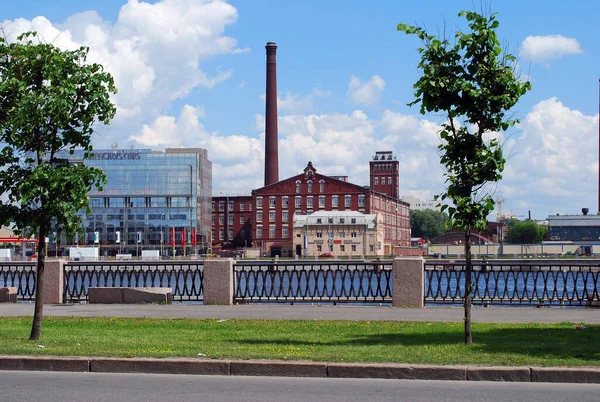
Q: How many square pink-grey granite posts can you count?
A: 3